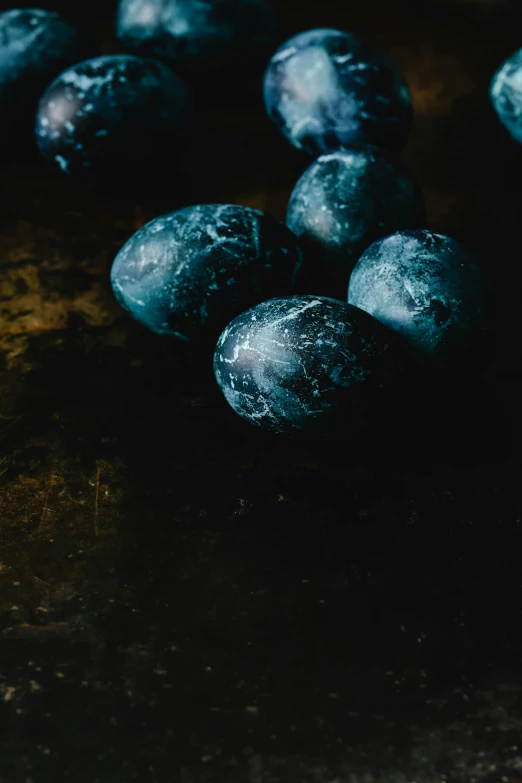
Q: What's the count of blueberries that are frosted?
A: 0